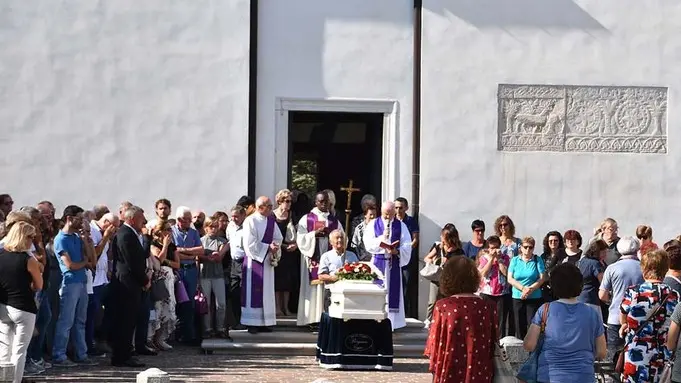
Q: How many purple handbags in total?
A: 2